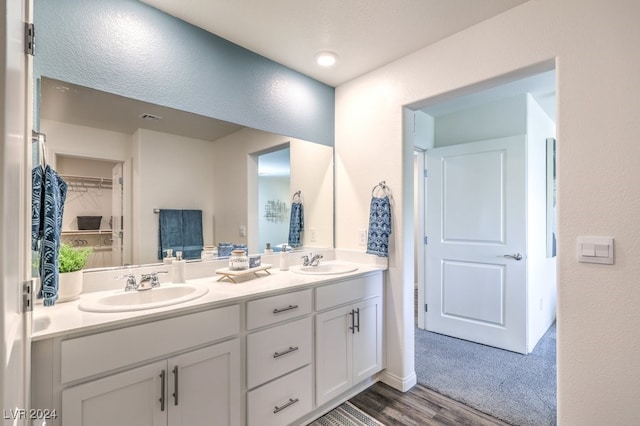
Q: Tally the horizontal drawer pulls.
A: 3